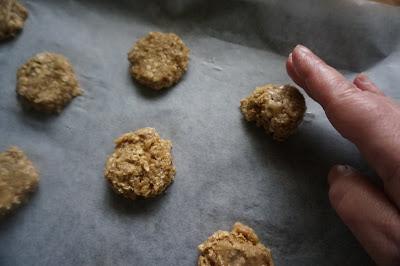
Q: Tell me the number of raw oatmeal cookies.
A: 7